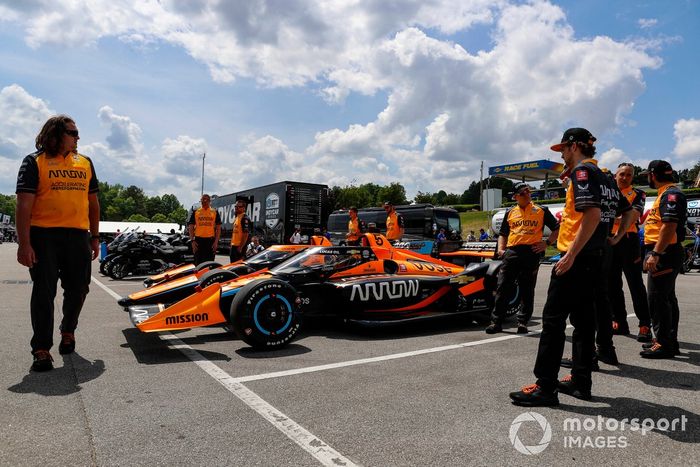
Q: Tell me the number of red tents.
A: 0